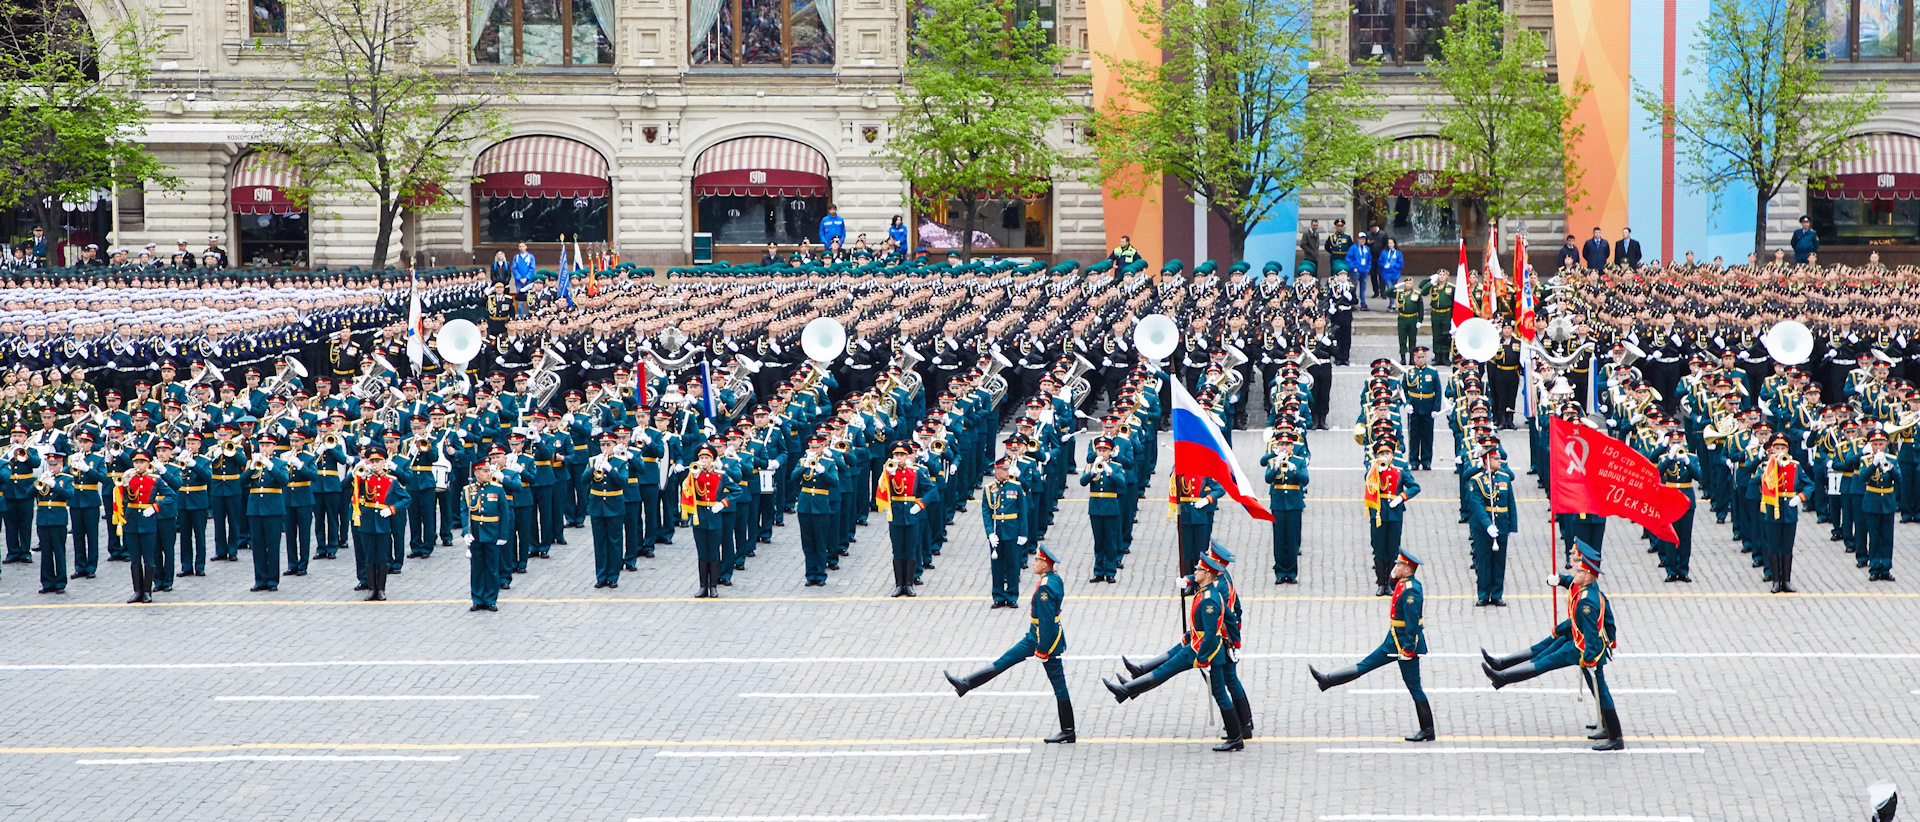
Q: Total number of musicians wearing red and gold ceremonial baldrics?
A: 7